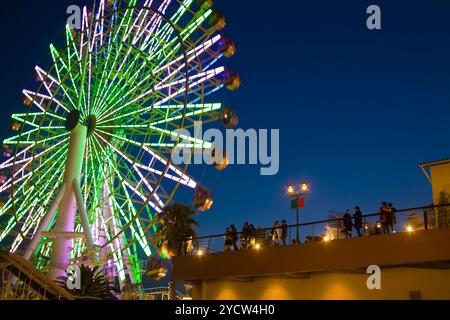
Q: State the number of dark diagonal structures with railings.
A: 1